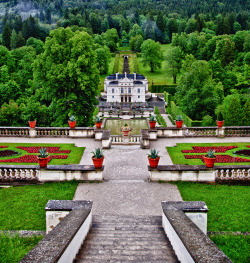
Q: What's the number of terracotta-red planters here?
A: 11